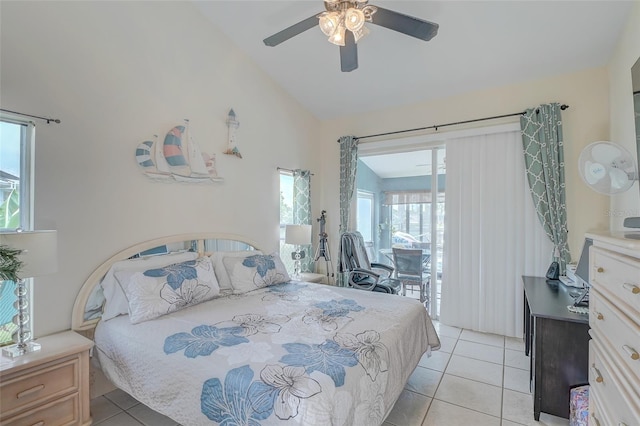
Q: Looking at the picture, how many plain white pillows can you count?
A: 2